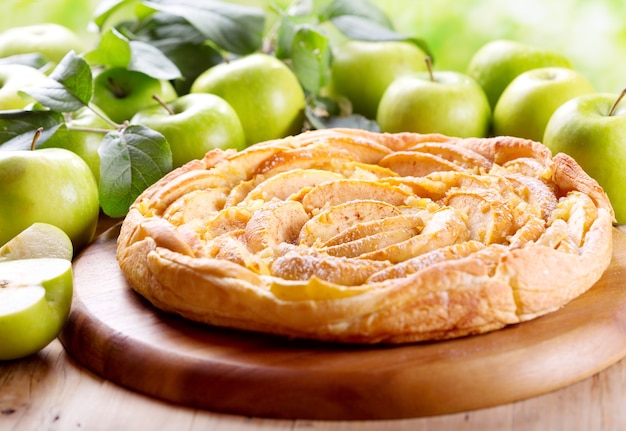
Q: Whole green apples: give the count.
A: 12